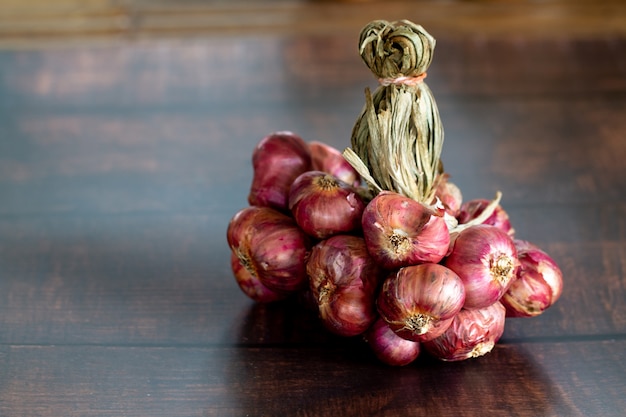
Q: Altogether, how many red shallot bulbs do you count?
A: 13